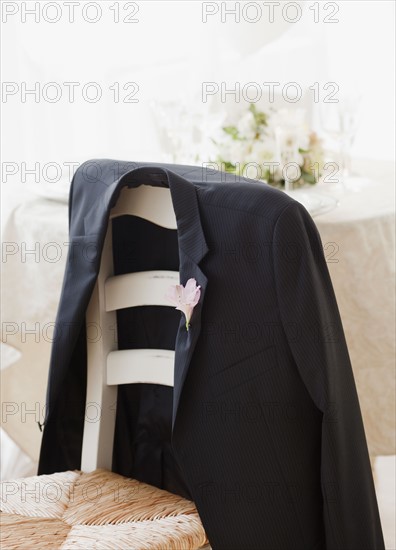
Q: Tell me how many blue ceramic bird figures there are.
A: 0